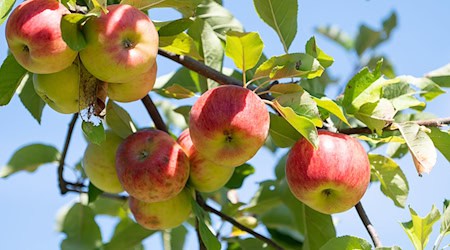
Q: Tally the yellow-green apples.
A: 2